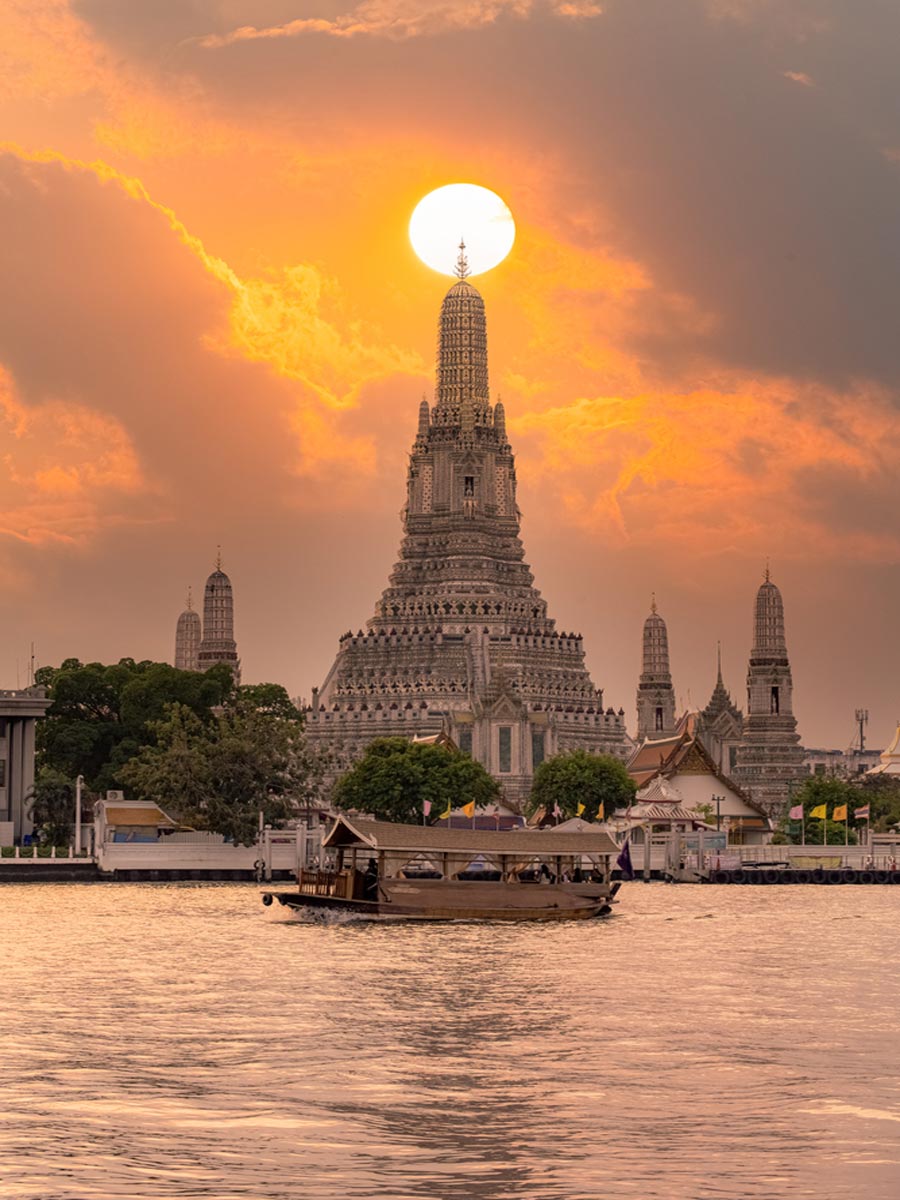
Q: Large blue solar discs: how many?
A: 0